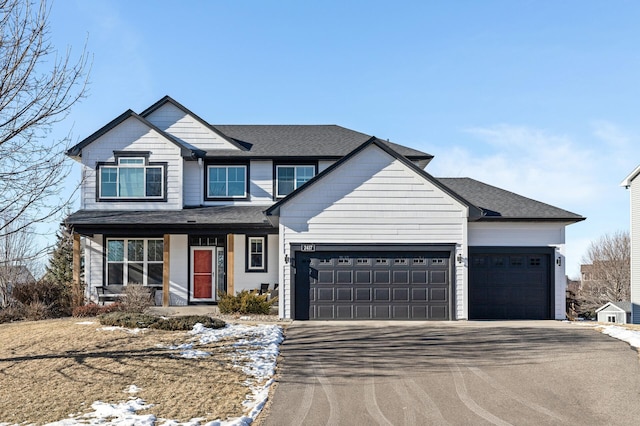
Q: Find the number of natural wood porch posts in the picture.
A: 3